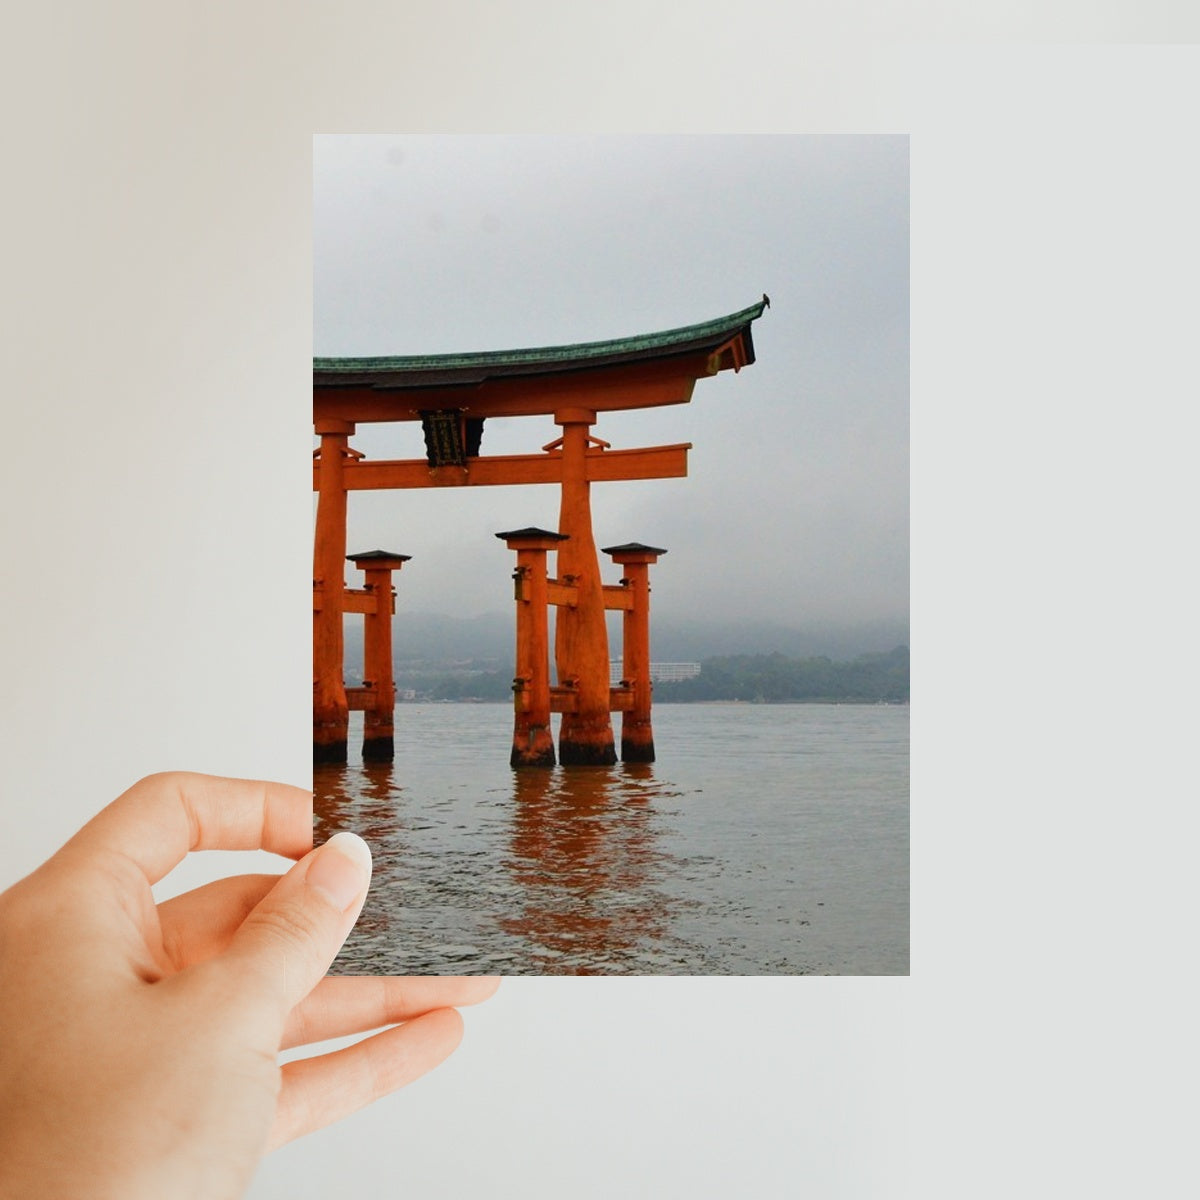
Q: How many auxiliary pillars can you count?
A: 3